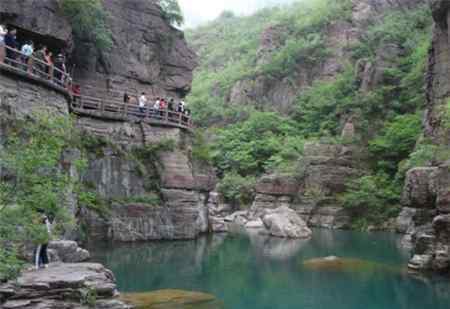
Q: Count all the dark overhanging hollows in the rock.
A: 1